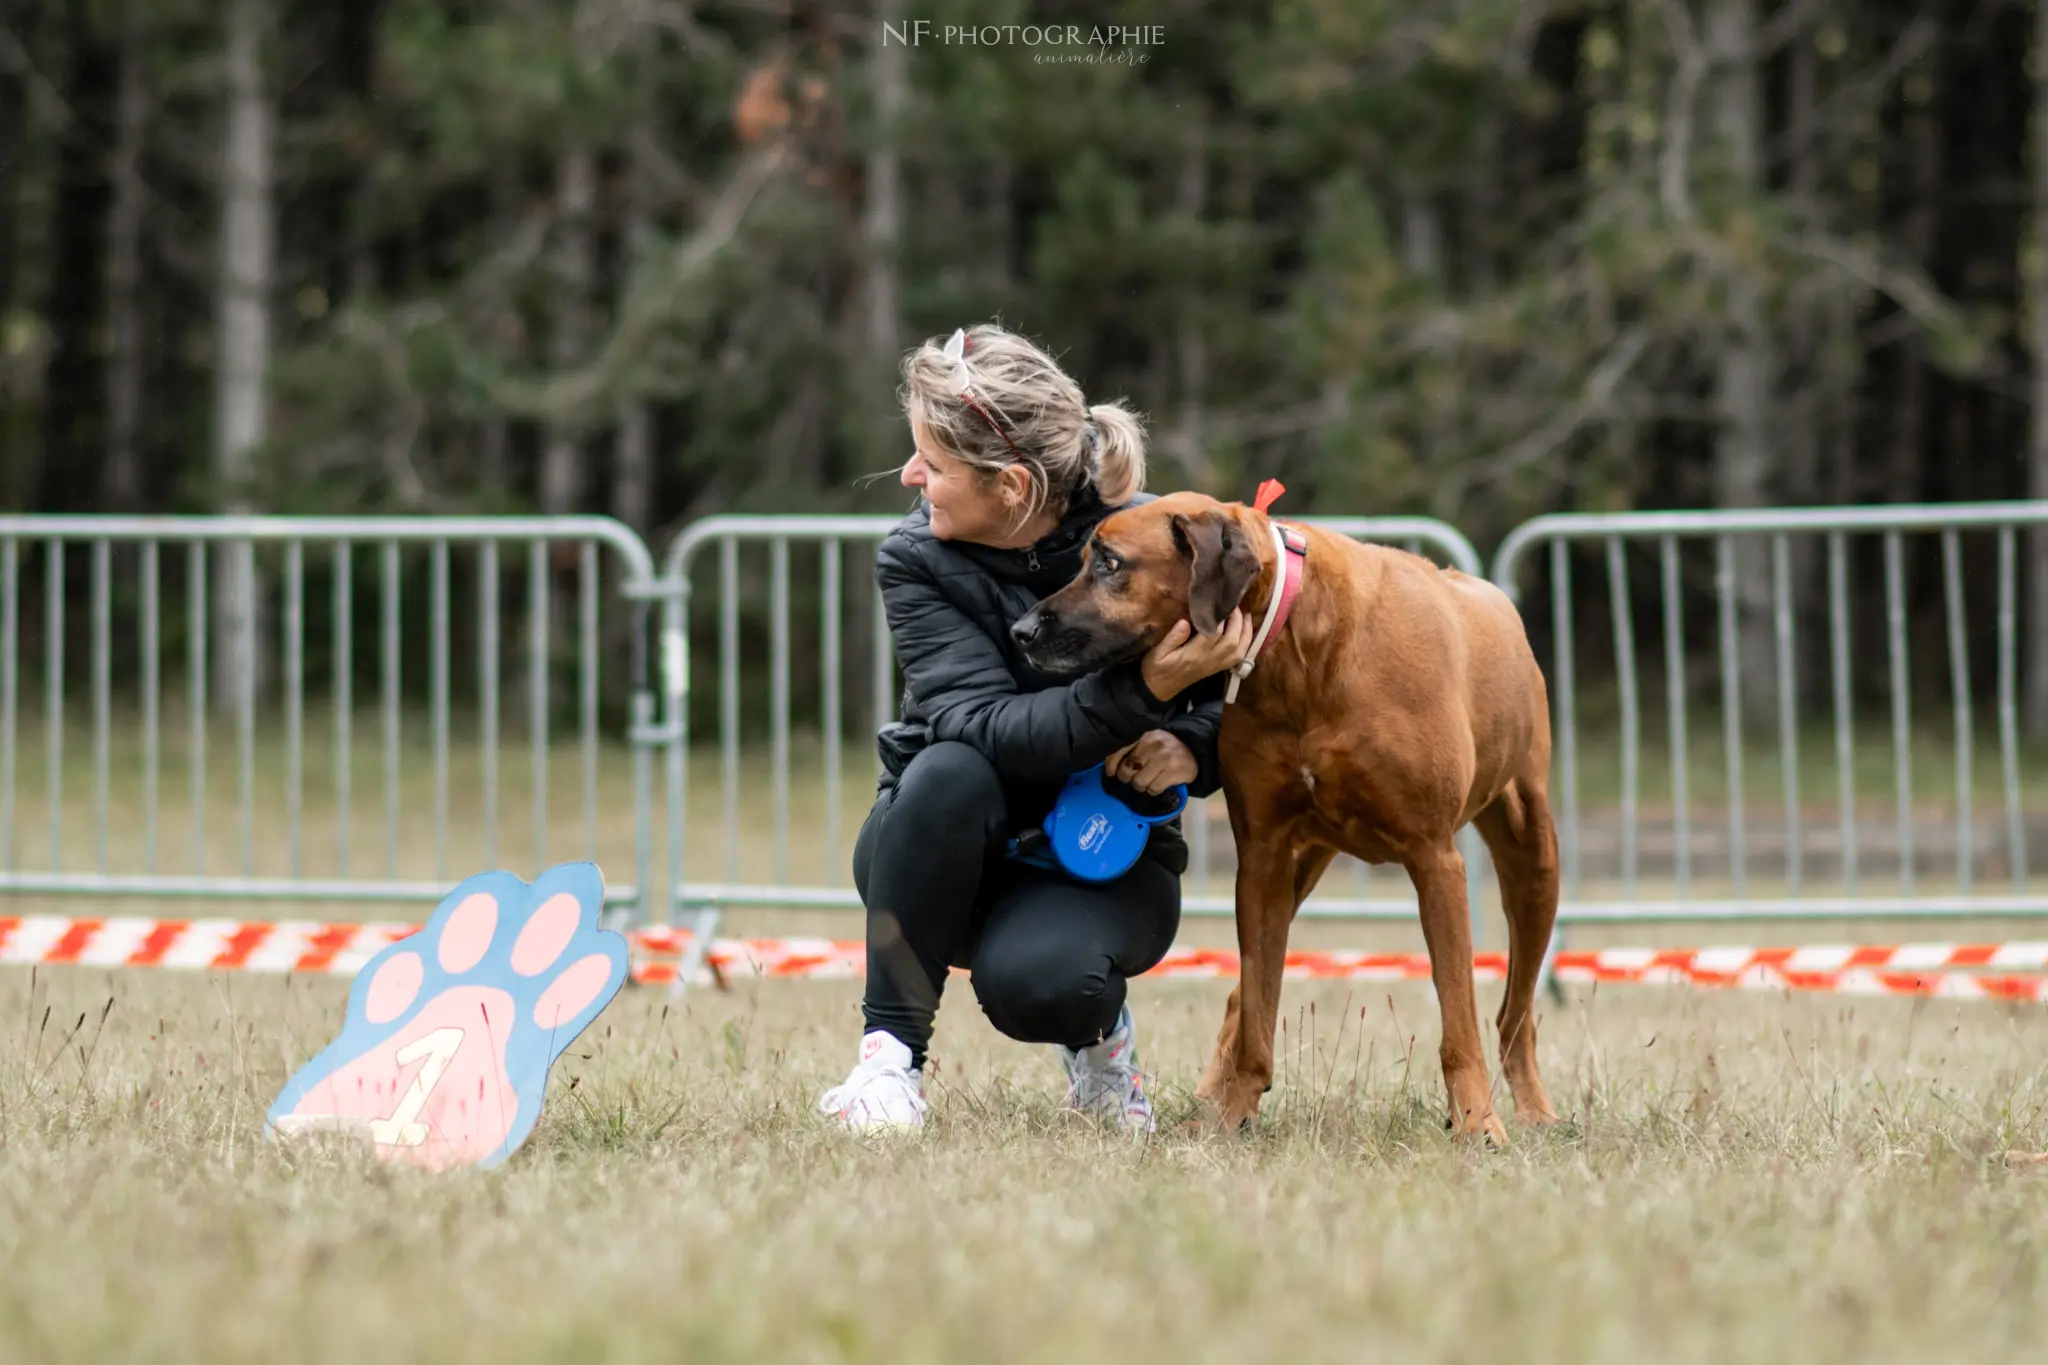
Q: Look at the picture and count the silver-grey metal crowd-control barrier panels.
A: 3